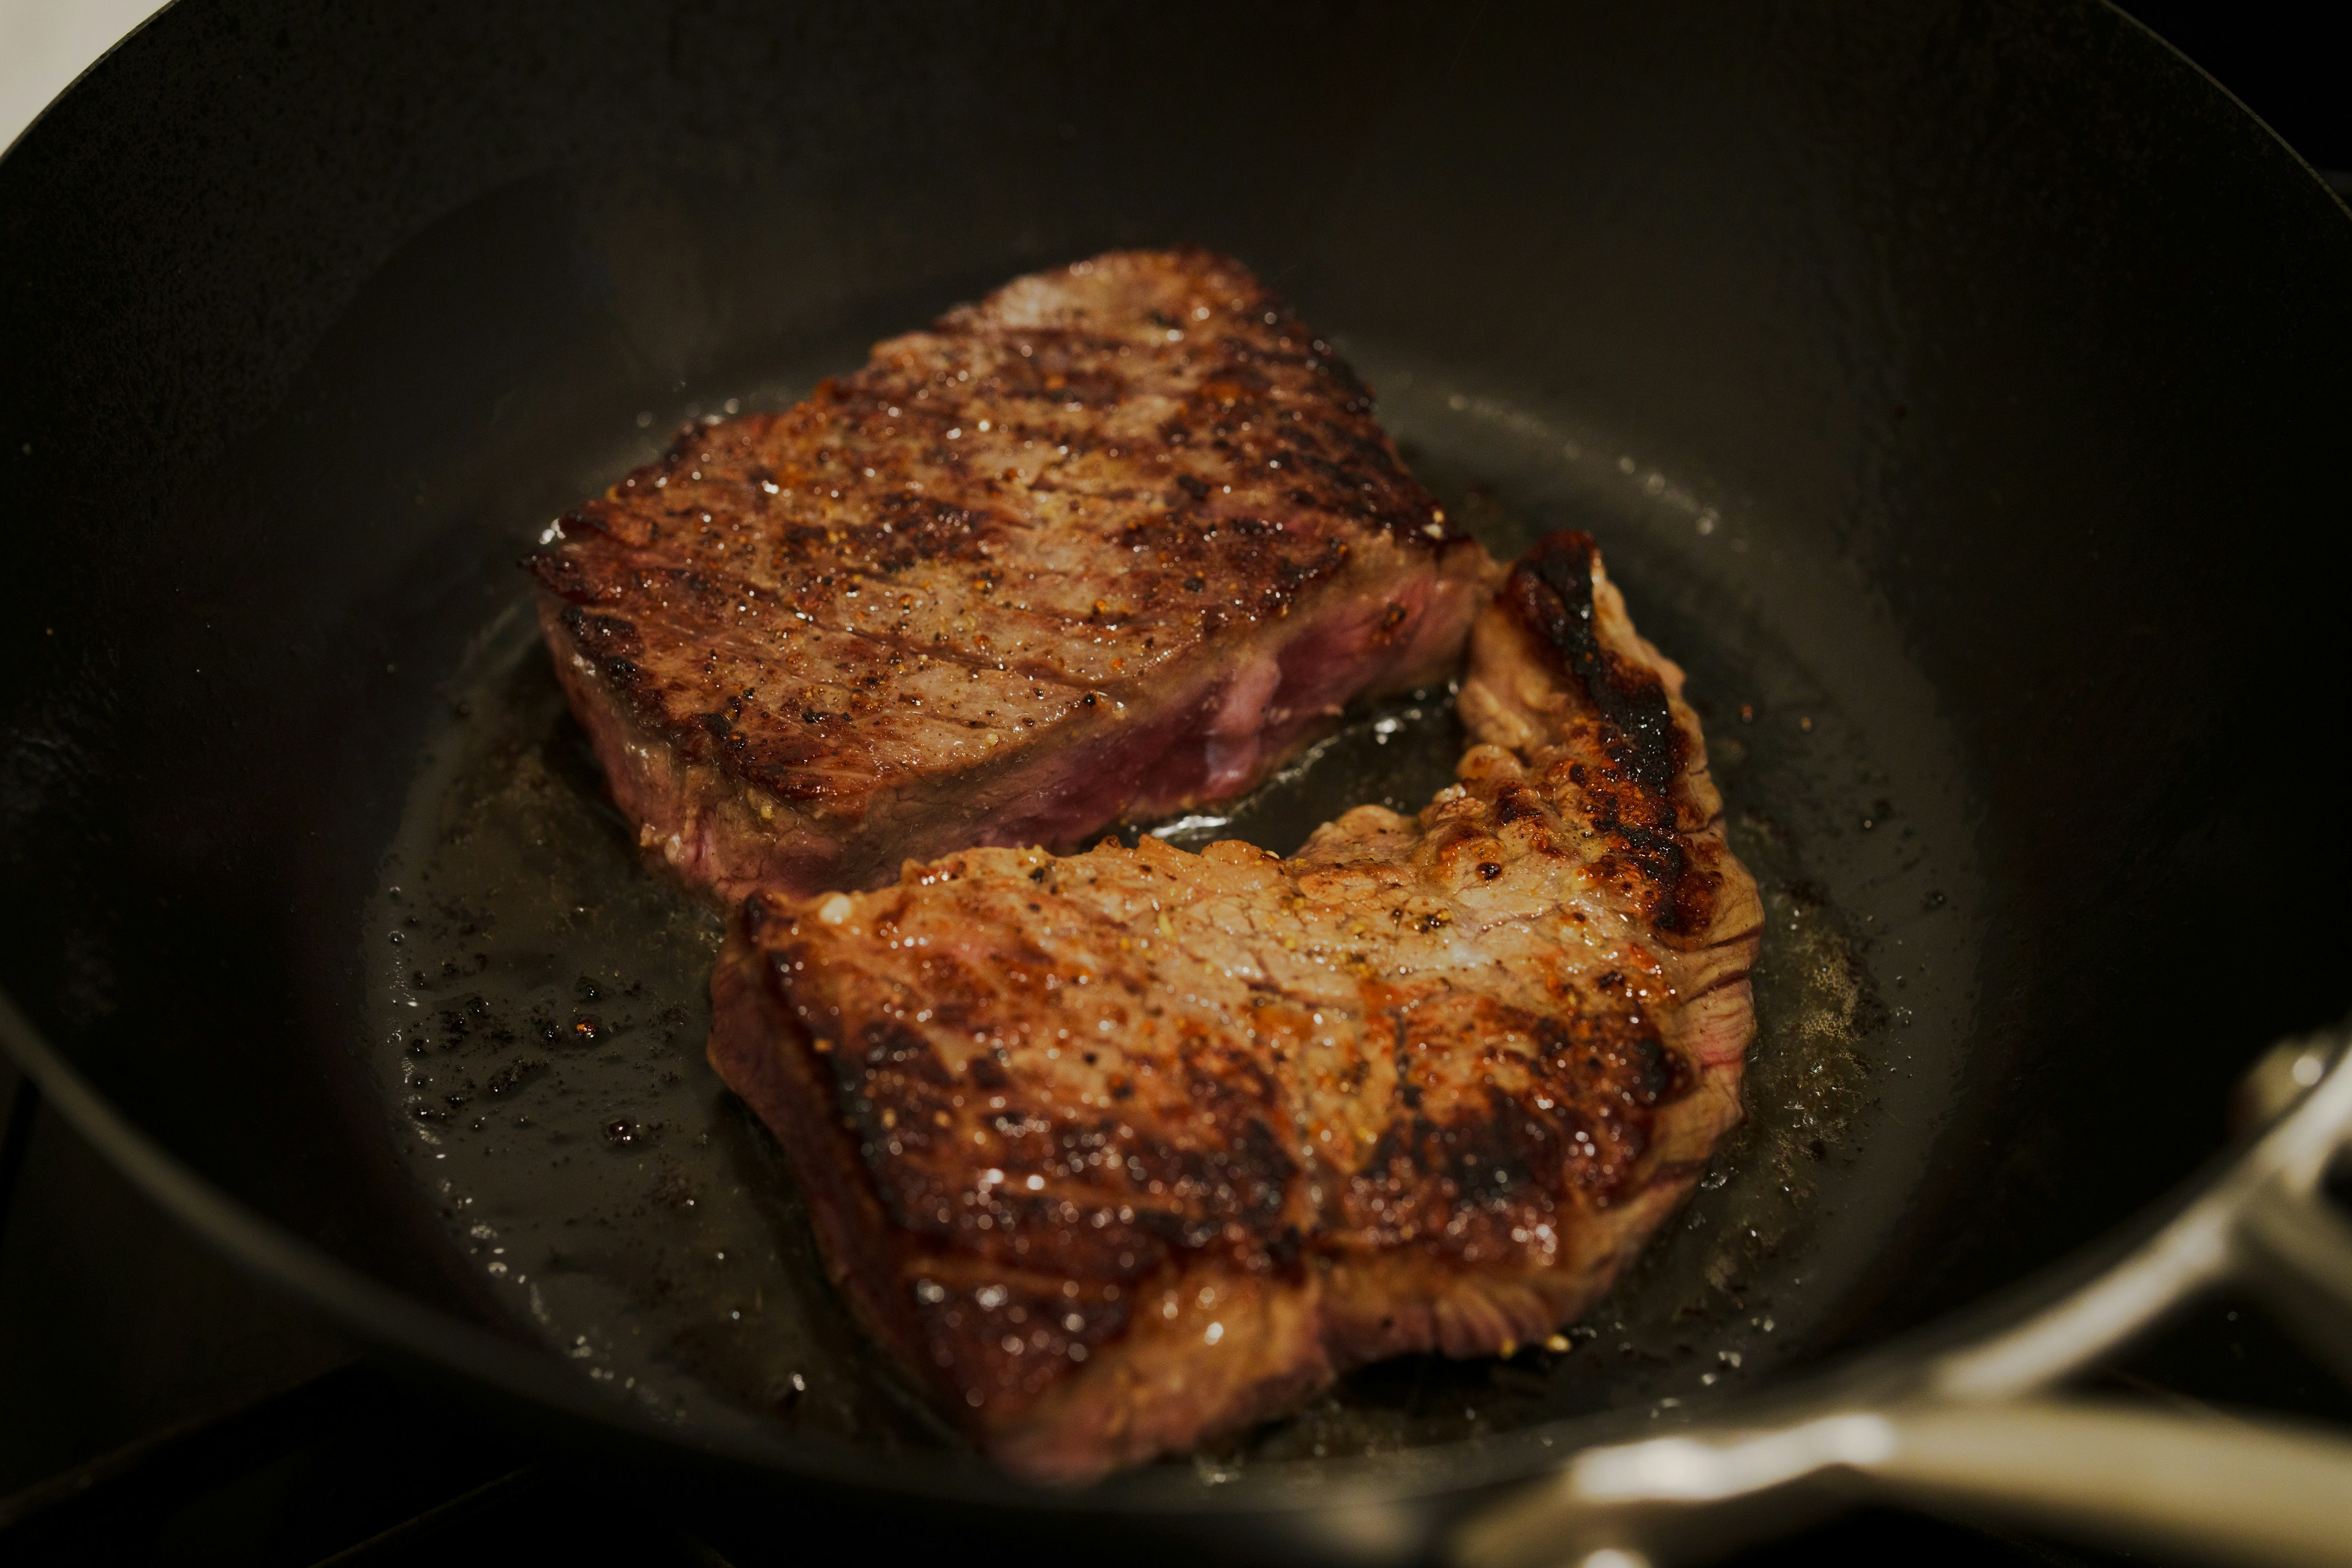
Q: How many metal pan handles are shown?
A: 1